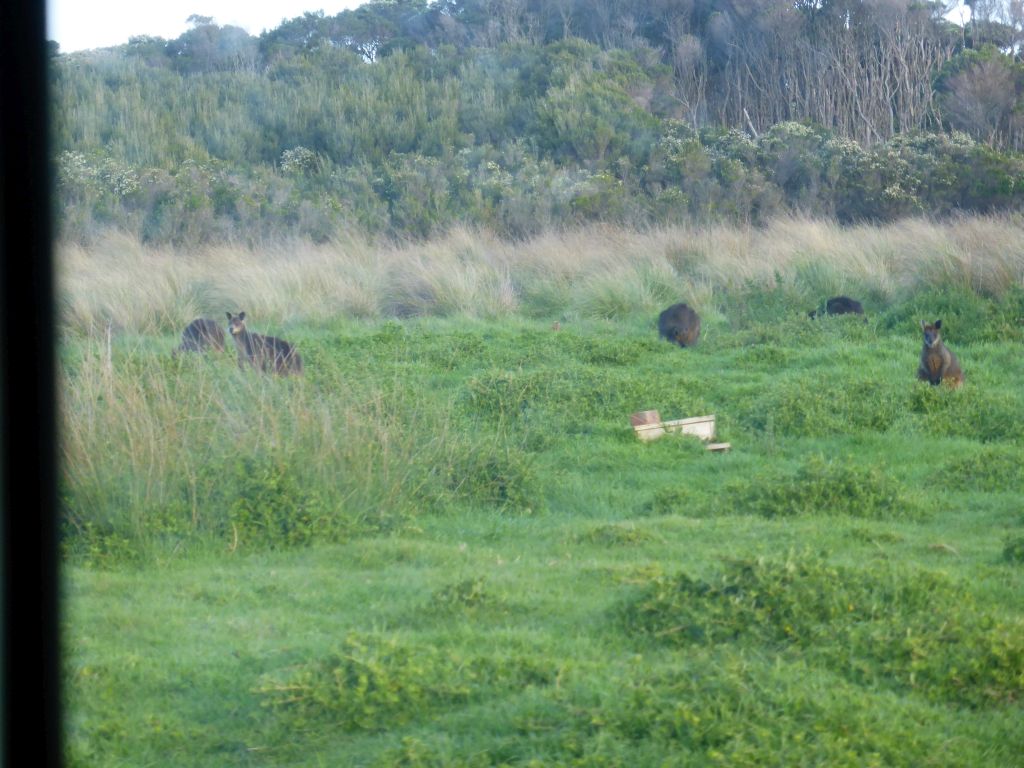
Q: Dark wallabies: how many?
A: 5